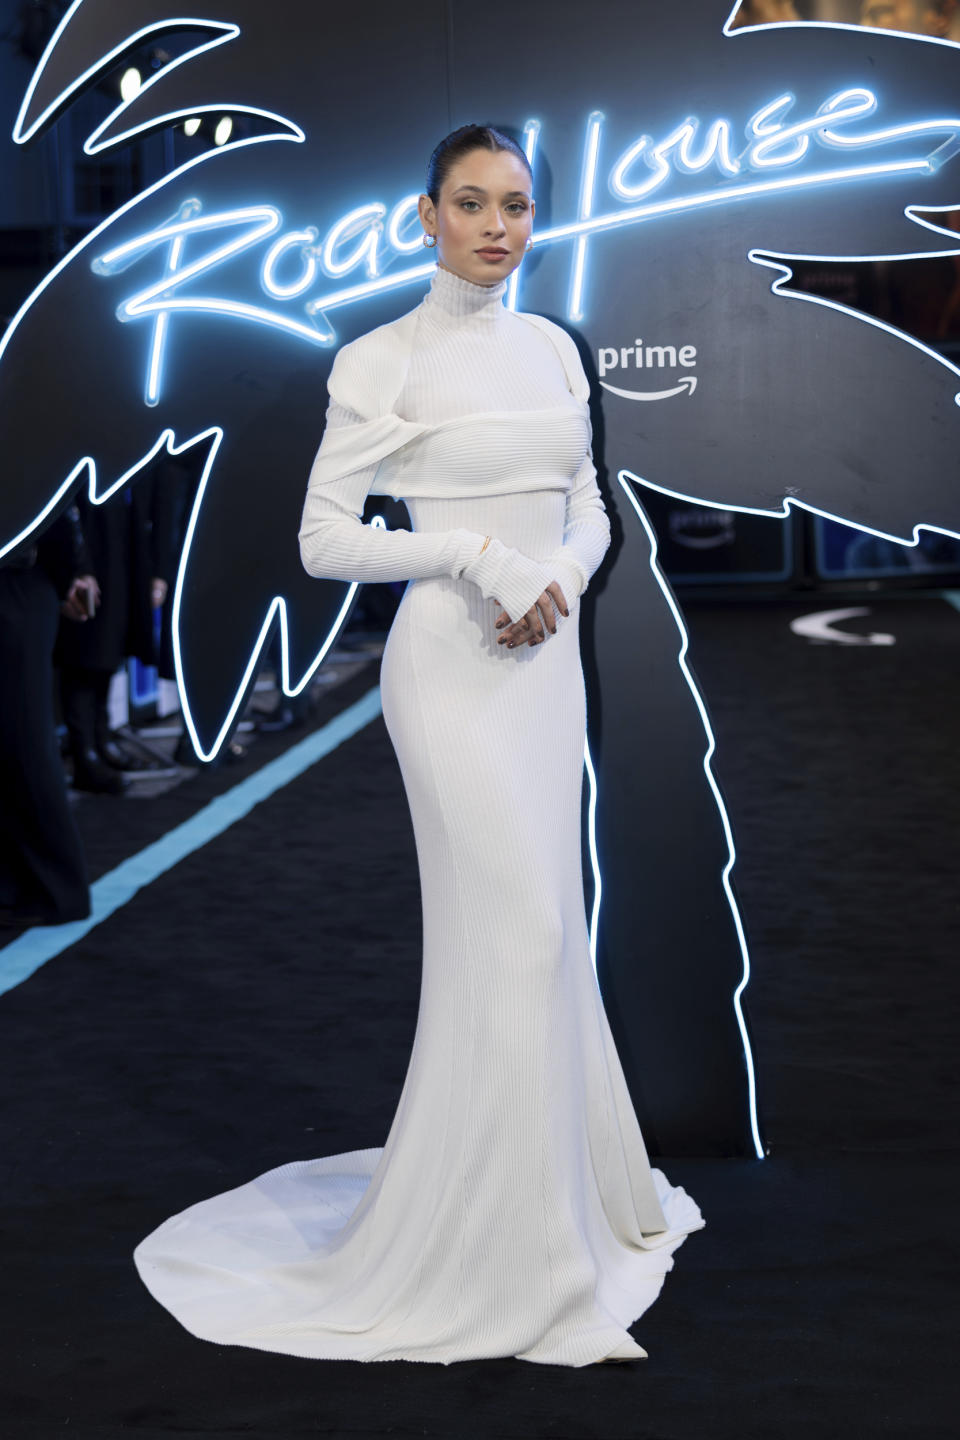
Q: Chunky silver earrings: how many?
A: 2